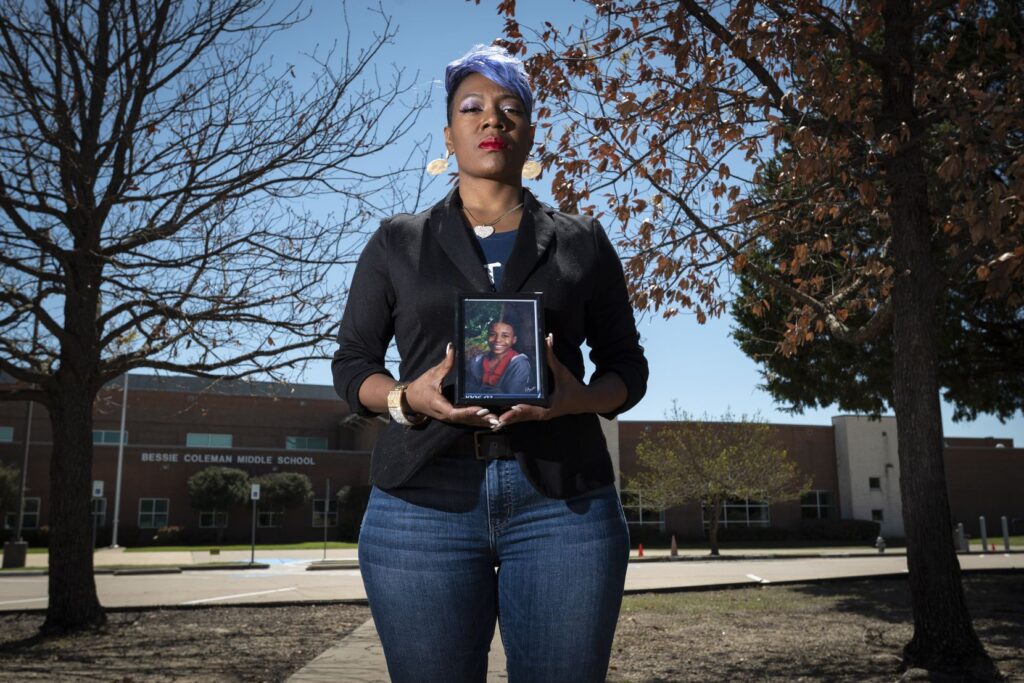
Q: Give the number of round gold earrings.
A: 2